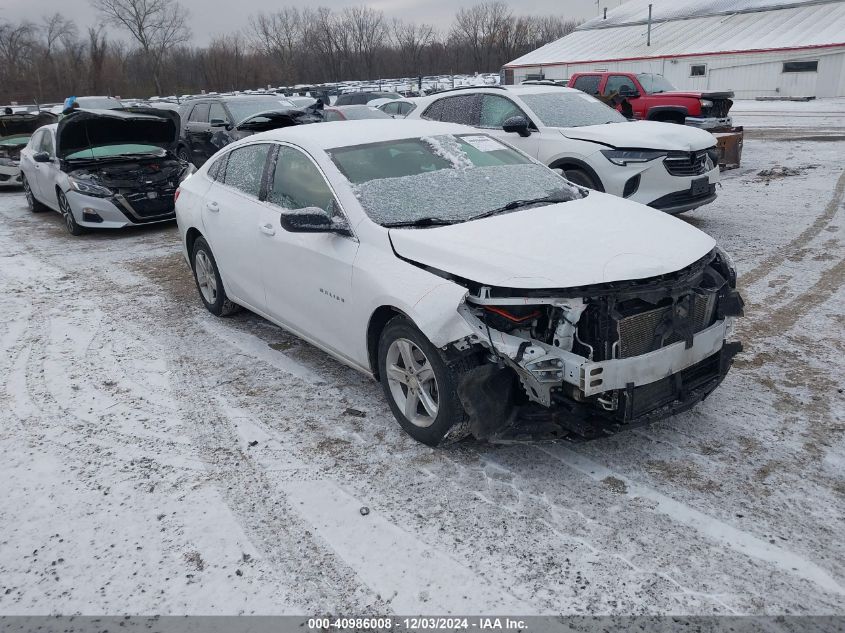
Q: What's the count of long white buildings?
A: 1